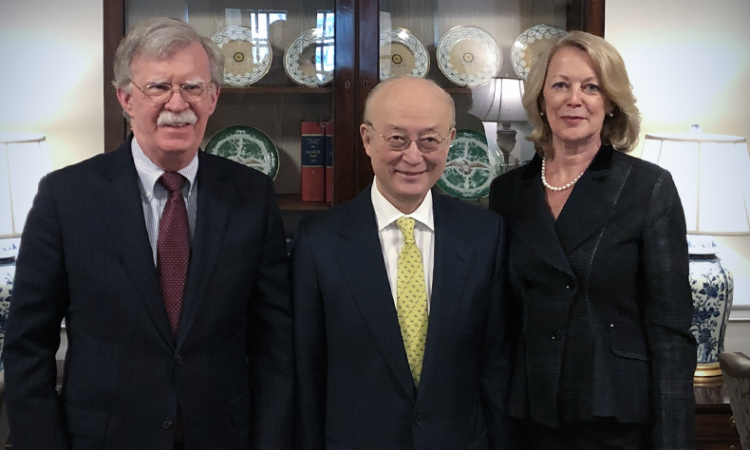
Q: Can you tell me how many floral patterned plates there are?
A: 5